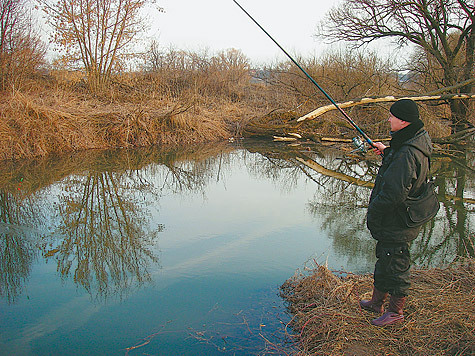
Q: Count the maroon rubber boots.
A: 2